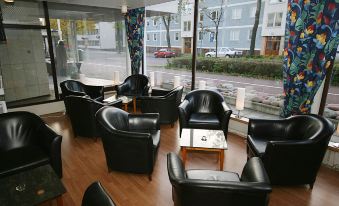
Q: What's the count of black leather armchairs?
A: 10